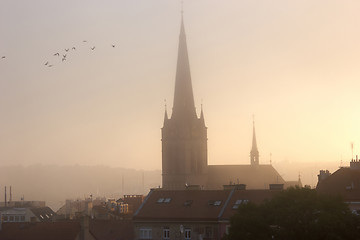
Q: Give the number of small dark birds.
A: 11